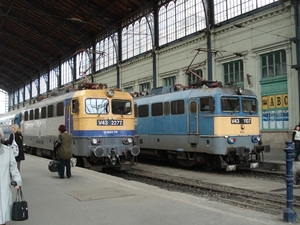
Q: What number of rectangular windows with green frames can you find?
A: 6